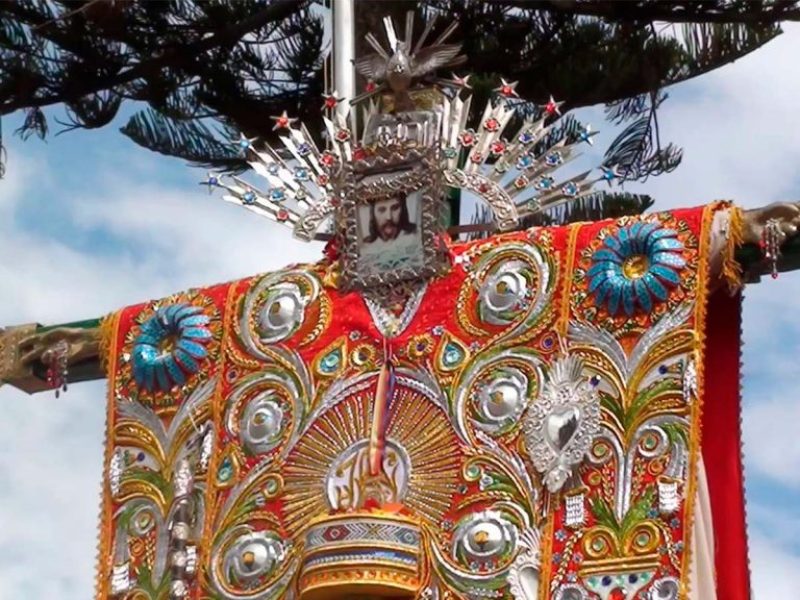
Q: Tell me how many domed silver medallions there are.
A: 6